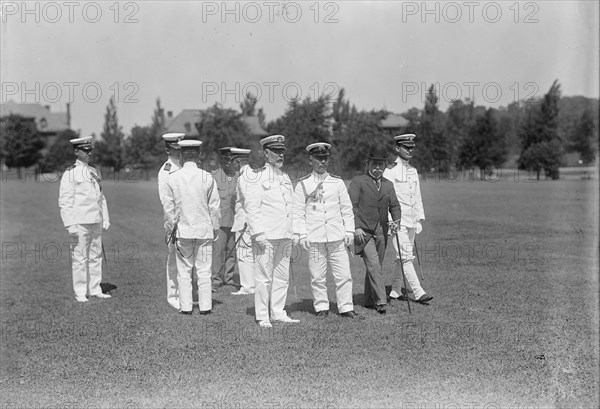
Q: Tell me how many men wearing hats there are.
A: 9